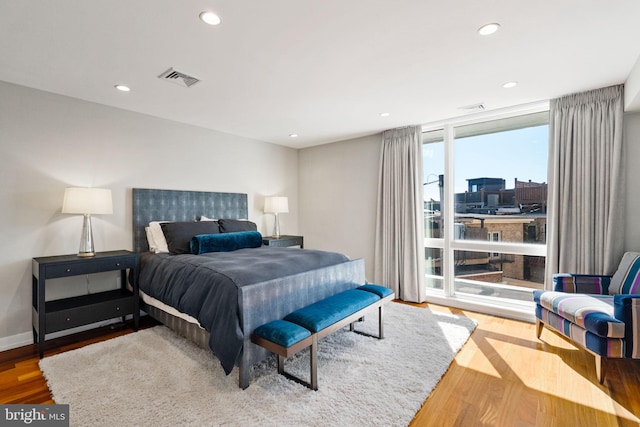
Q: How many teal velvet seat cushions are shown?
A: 3